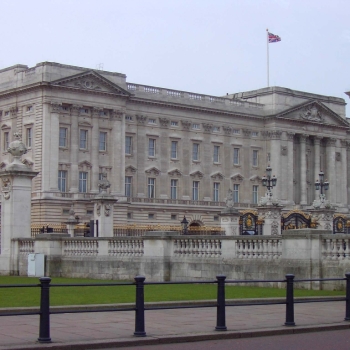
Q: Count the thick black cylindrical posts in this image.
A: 5